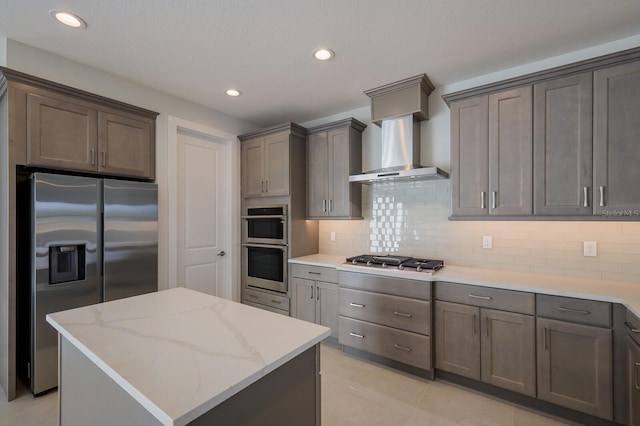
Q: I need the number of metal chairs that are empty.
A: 0